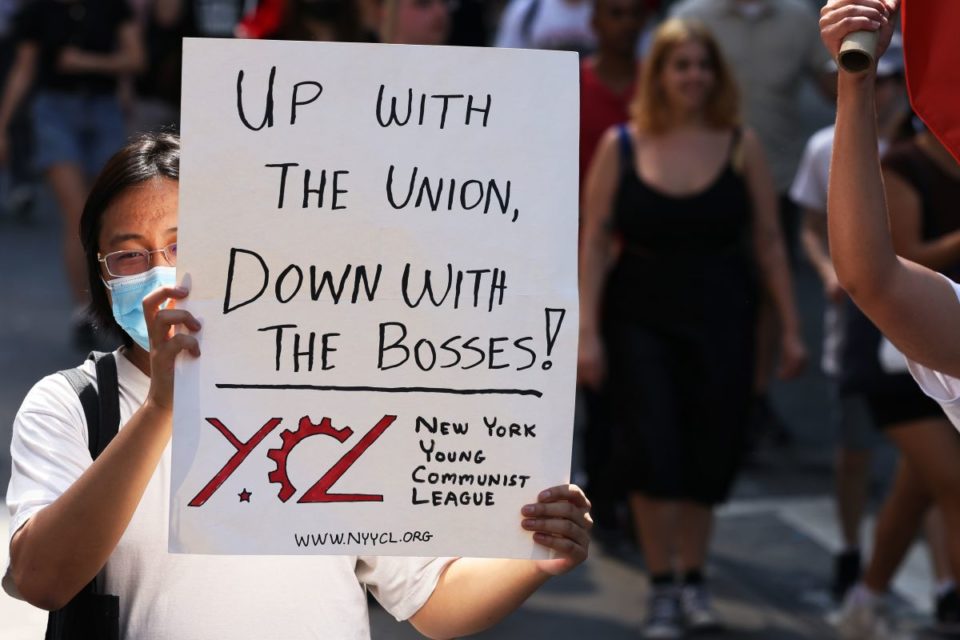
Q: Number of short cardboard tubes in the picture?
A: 1